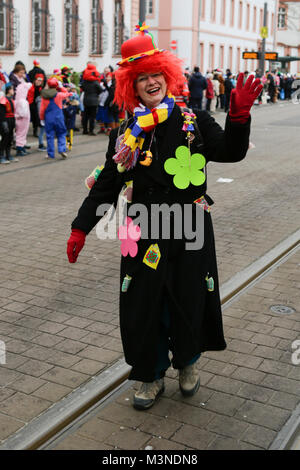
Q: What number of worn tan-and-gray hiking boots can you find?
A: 2